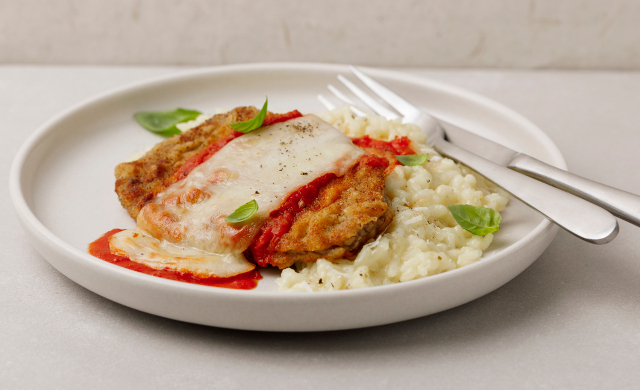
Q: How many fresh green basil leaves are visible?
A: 5